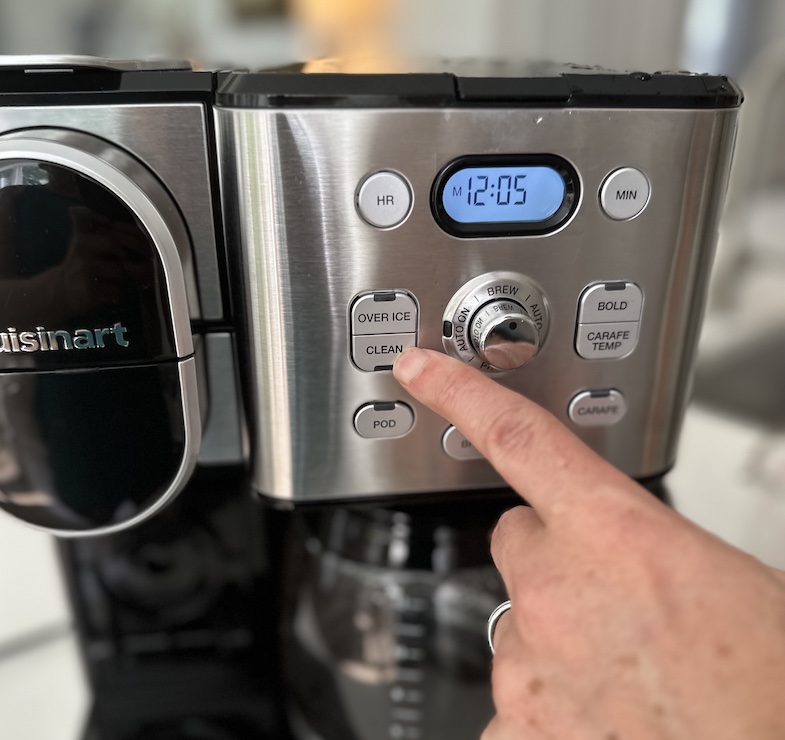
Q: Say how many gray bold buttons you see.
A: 1